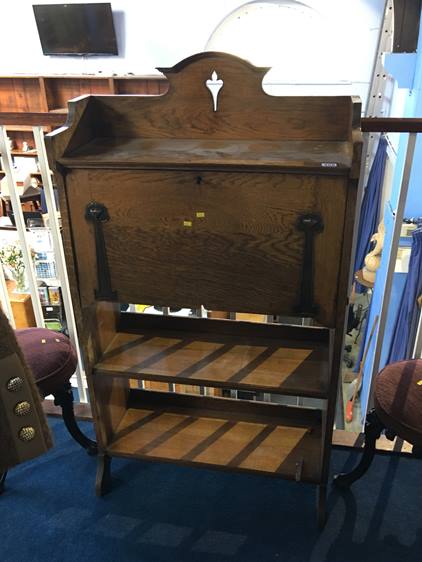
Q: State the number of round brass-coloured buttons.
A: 3